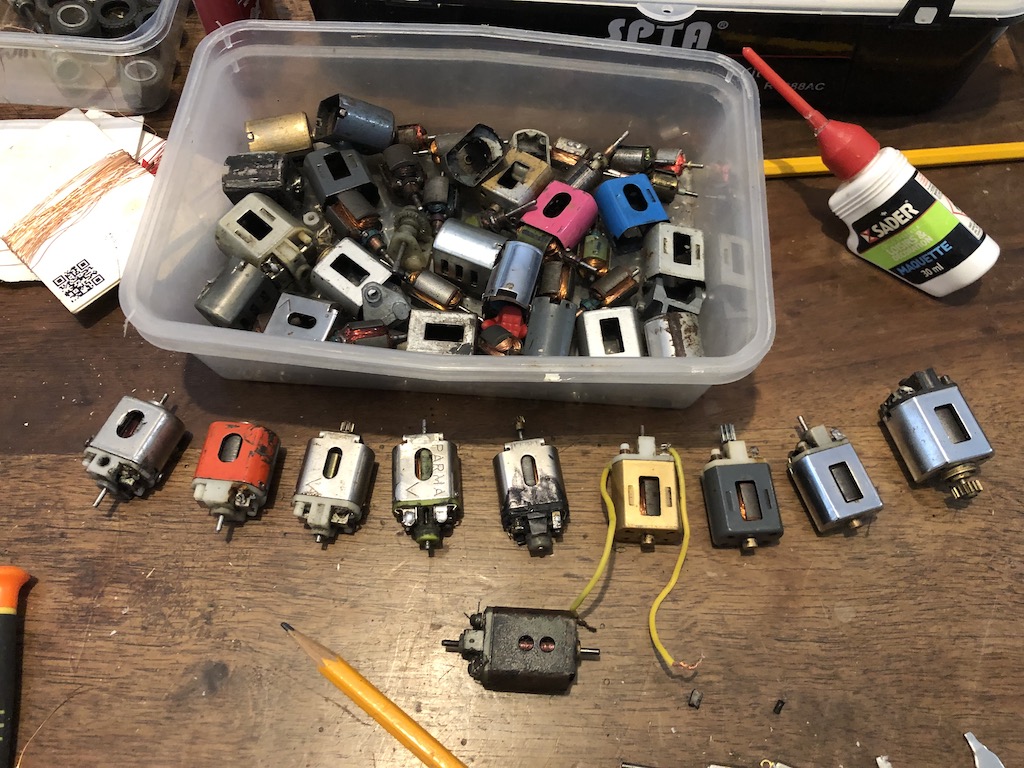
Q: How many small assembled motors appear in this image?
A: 10